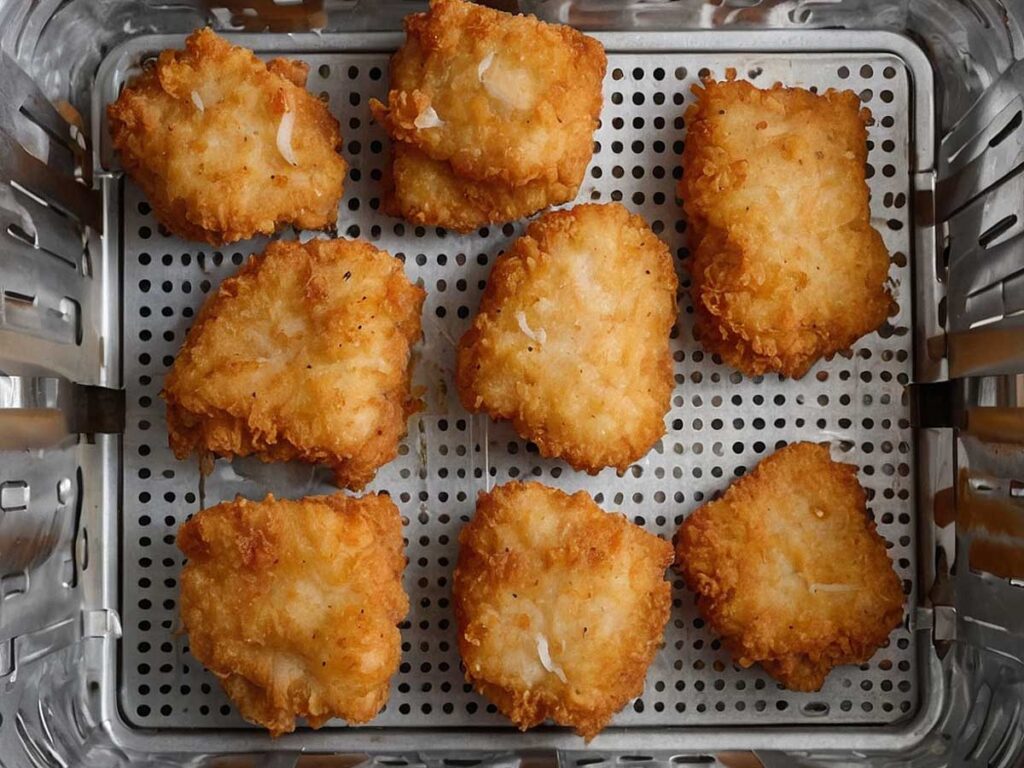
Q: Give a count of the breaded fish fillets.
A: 8